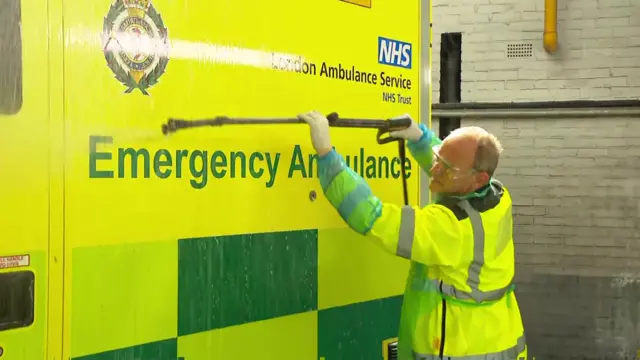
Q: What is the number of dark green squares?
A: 3